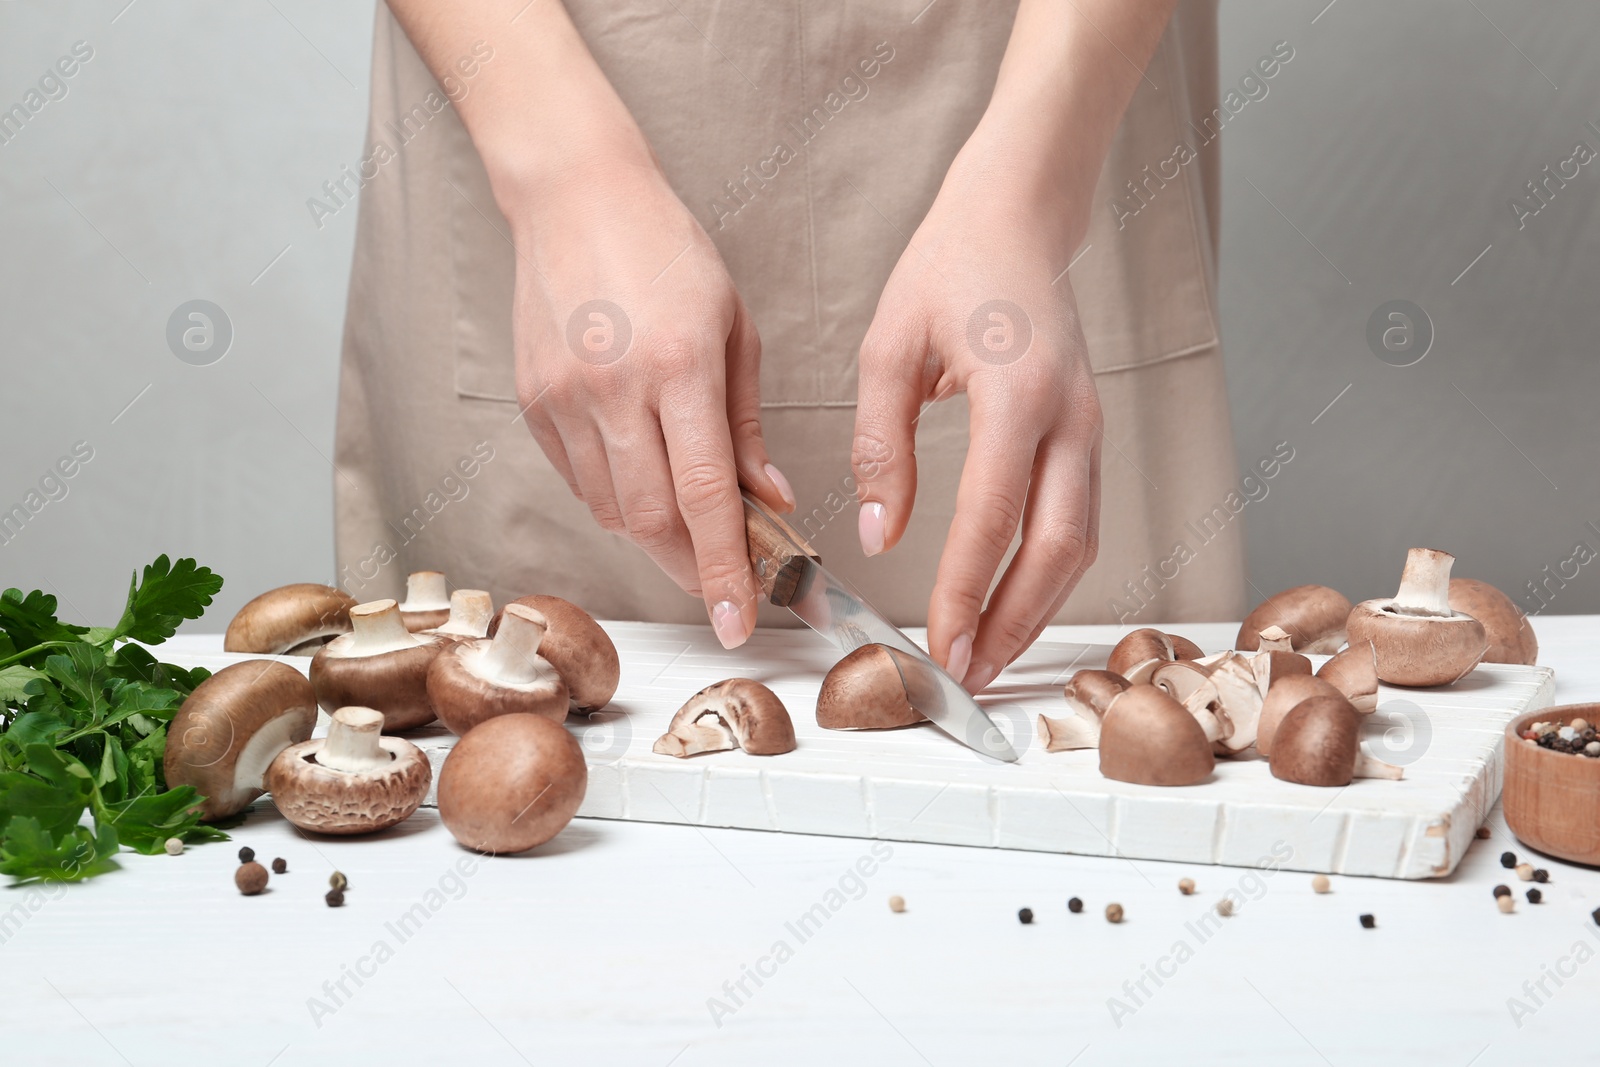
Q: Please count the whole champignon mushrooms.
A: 12